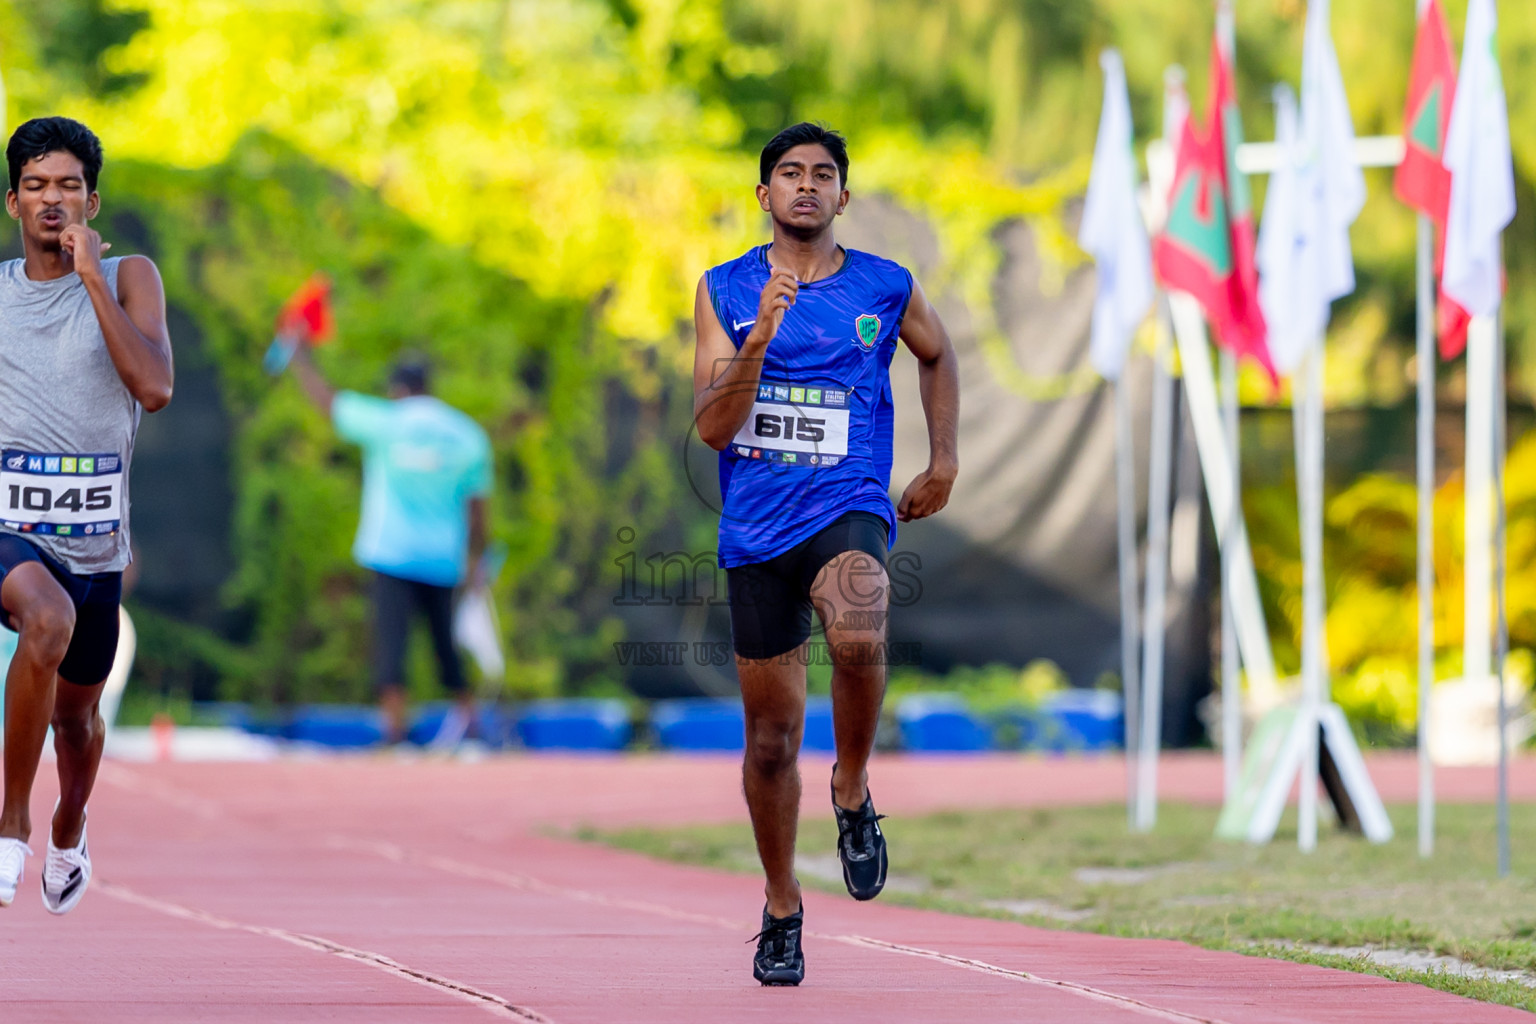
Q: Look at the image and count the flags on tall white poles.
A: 7